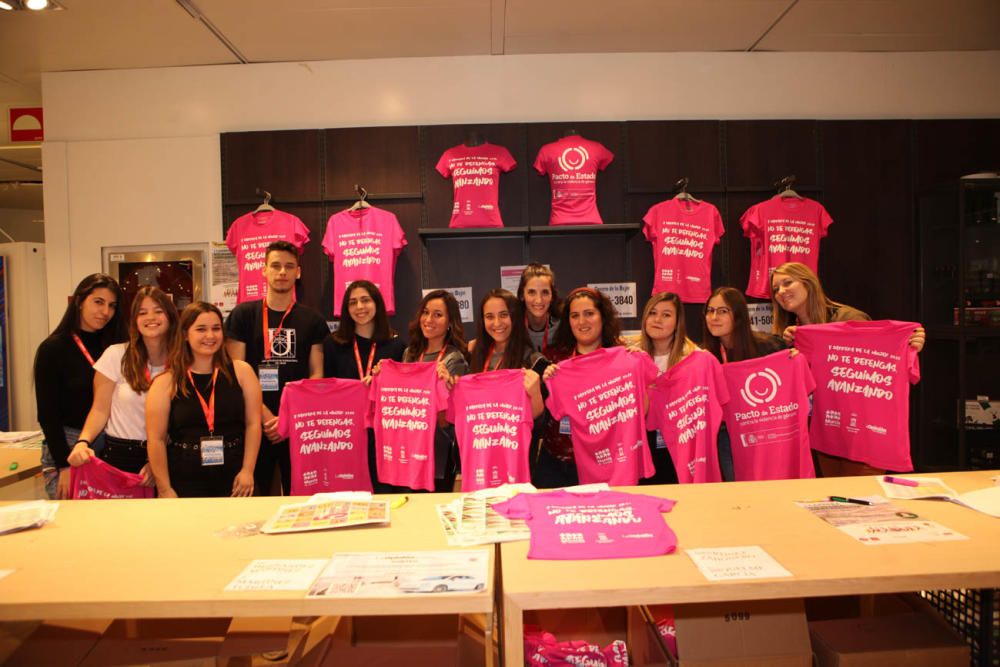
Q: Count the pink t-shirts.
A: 15